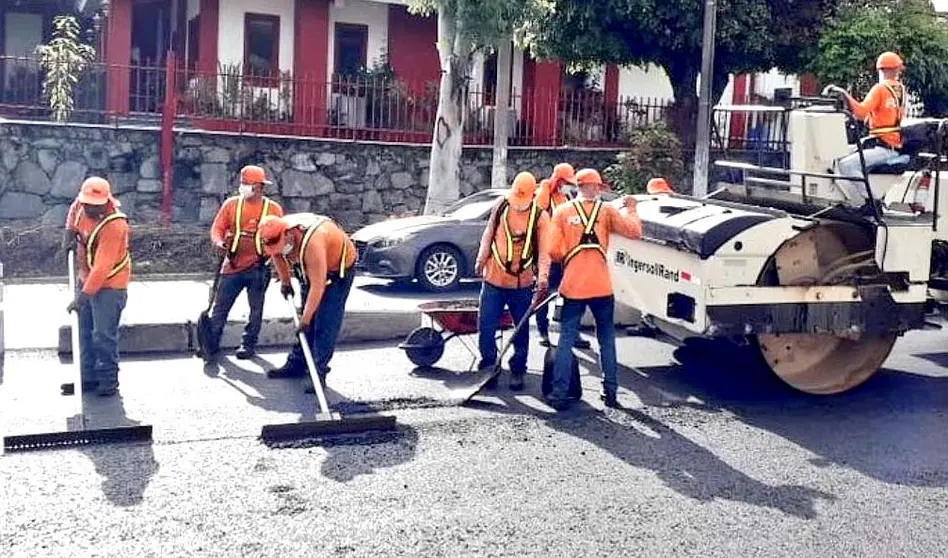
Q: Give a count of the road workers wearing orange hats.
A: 8